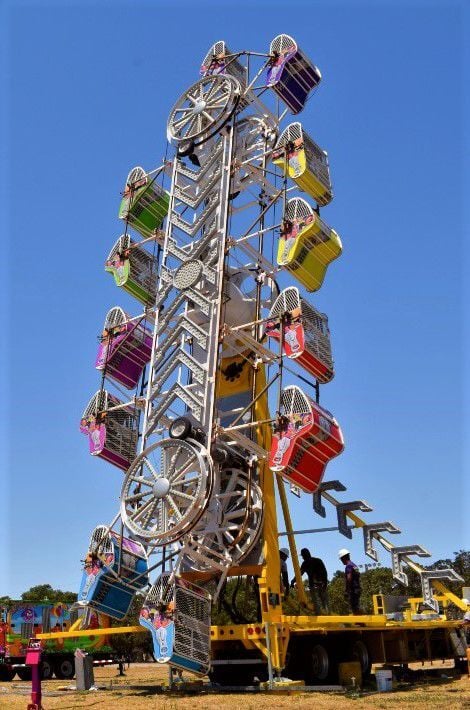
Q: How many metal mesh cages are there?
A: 12